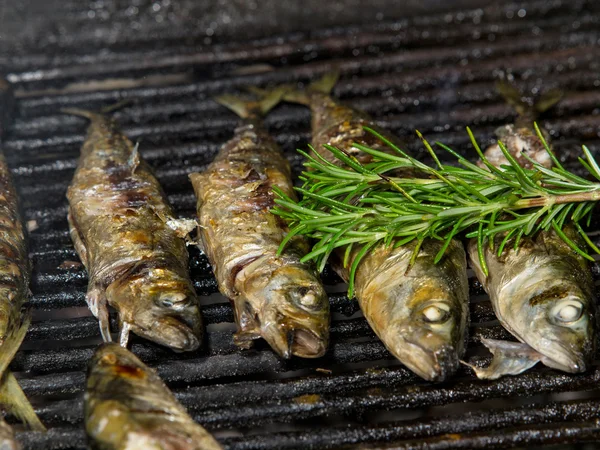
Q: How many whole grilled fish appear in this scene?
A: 4